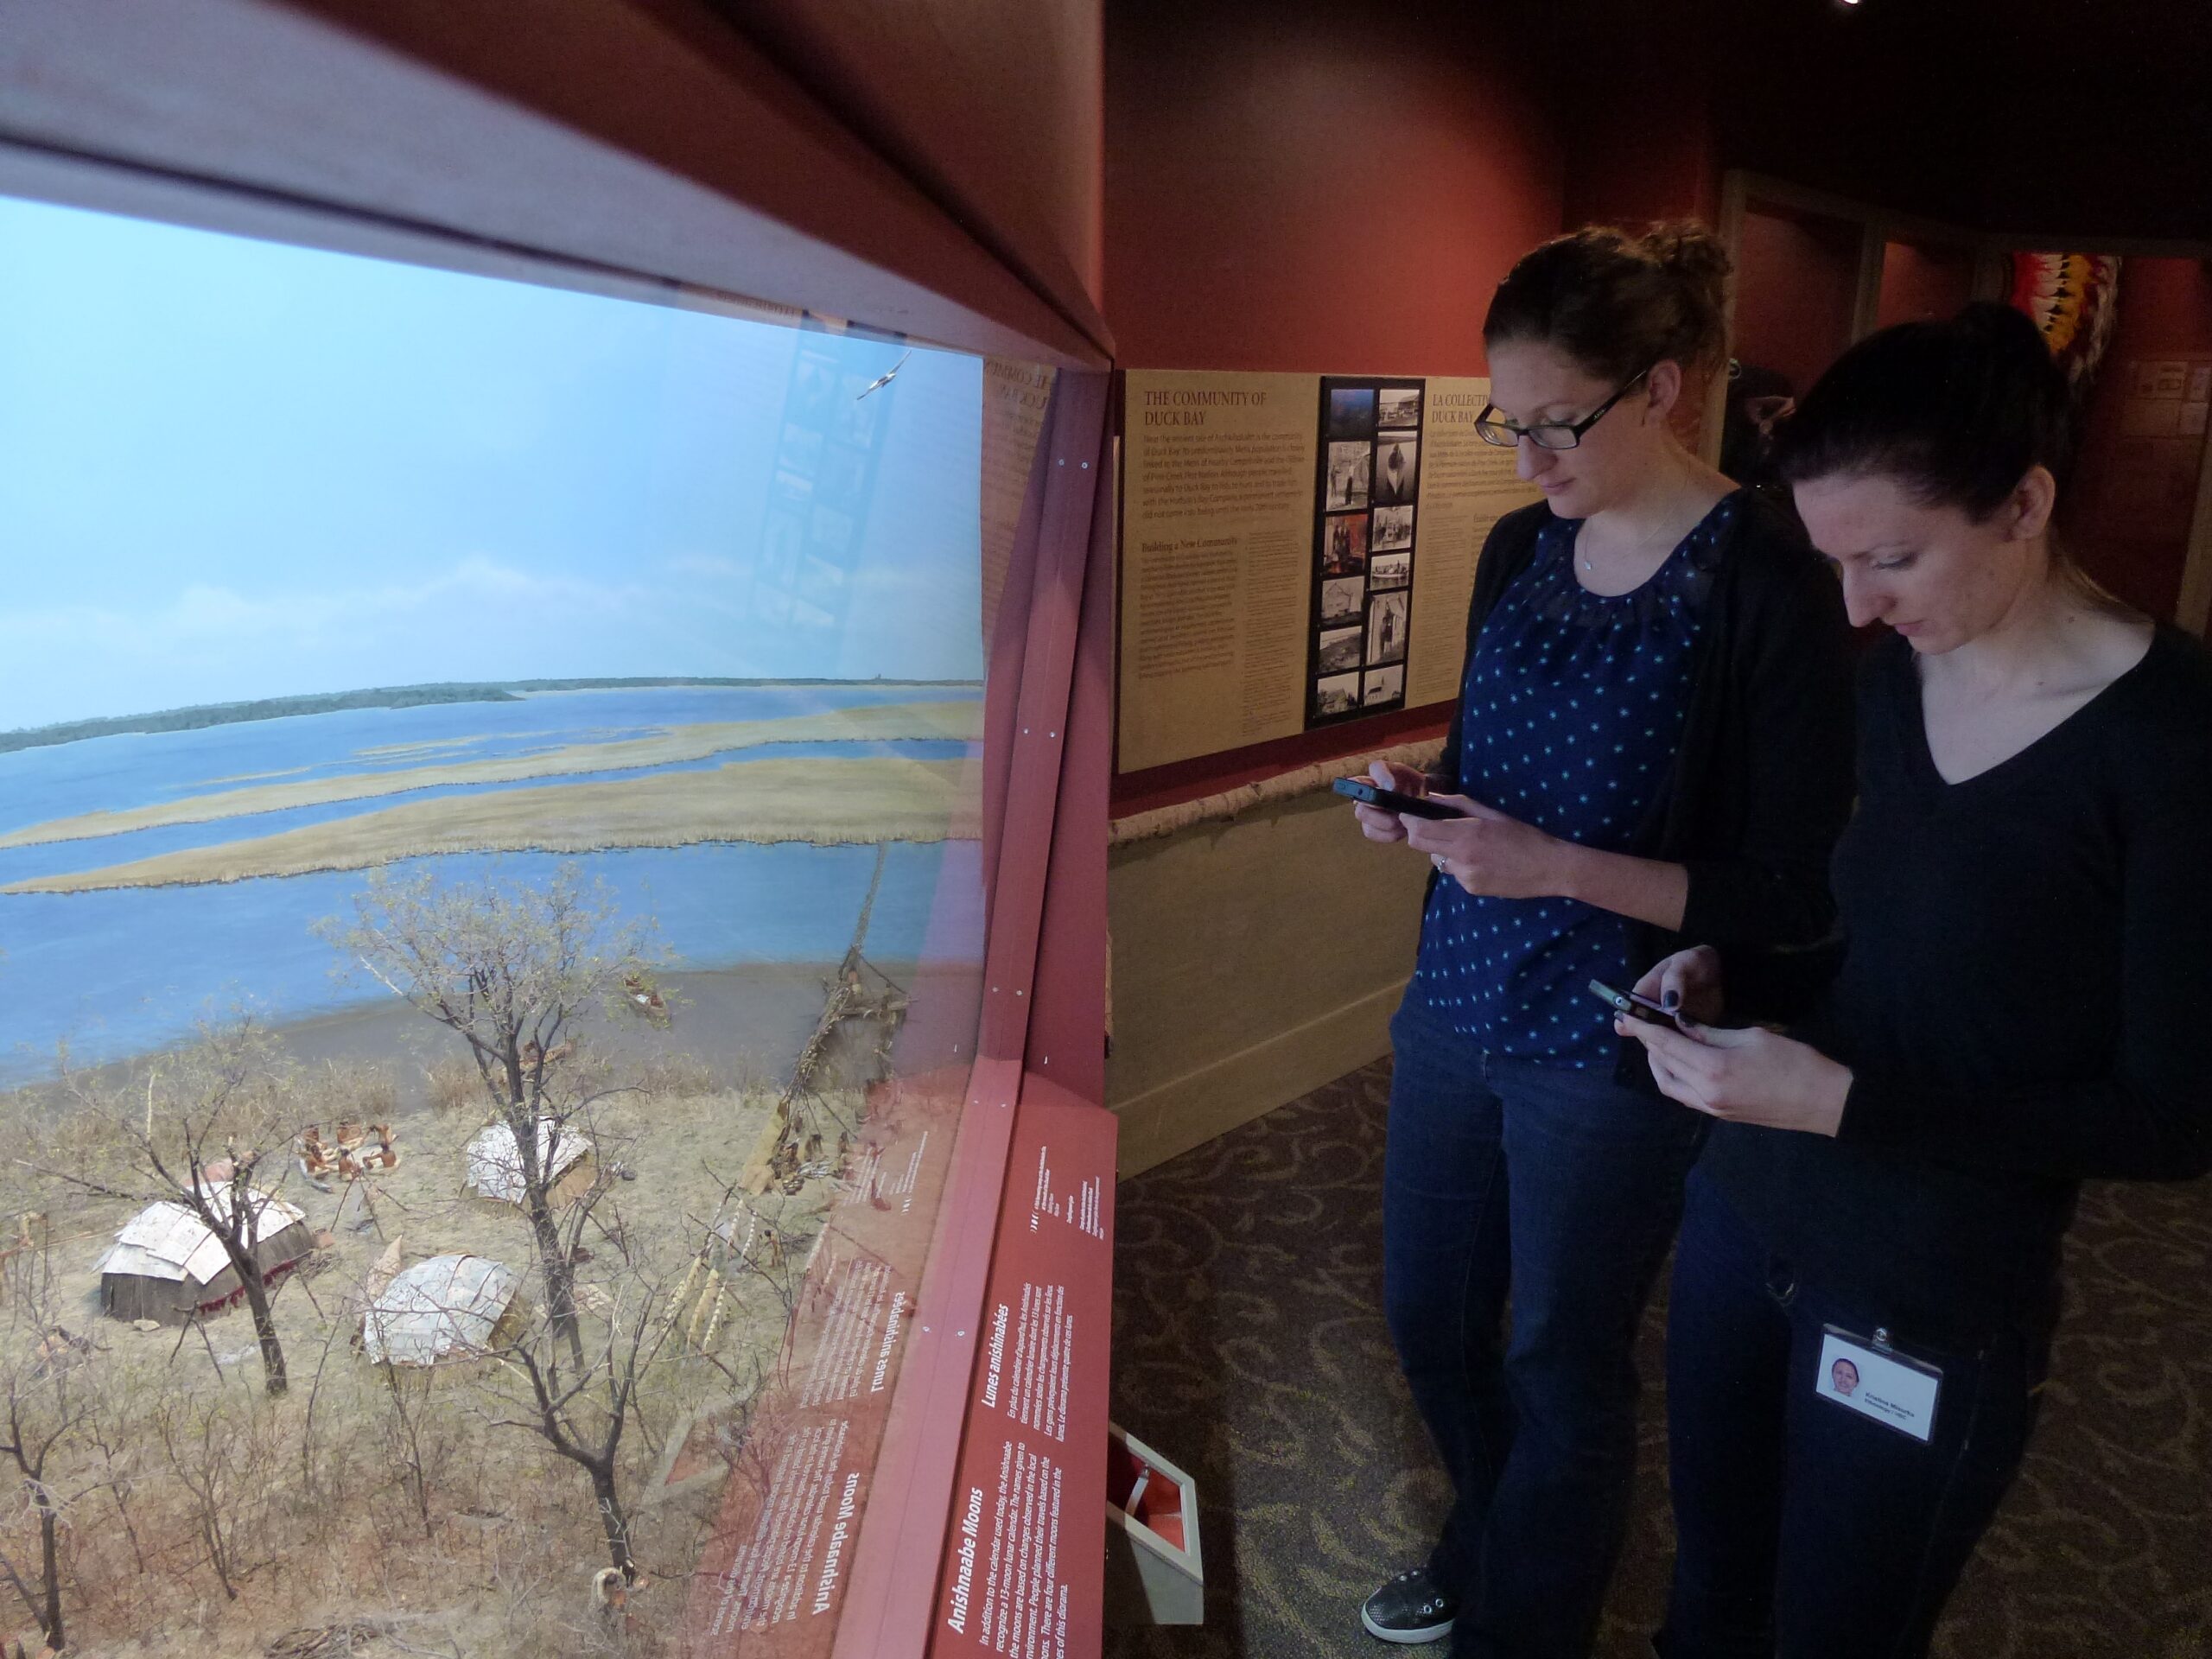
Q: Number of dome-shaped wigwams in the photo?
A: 3